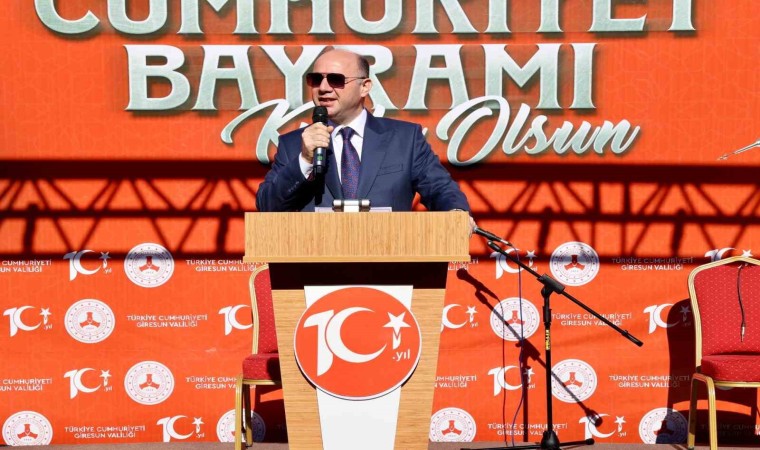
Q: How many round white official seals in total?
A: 10